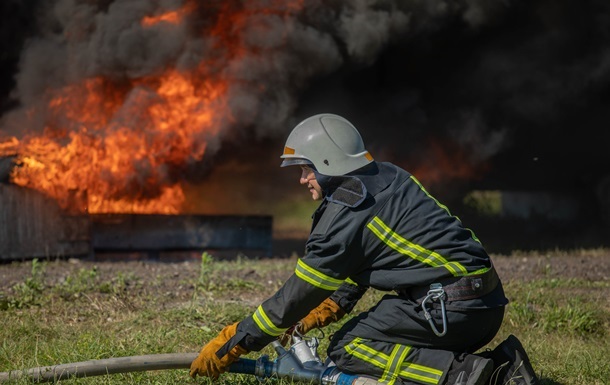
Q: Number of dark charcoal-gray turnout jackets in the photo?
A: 1